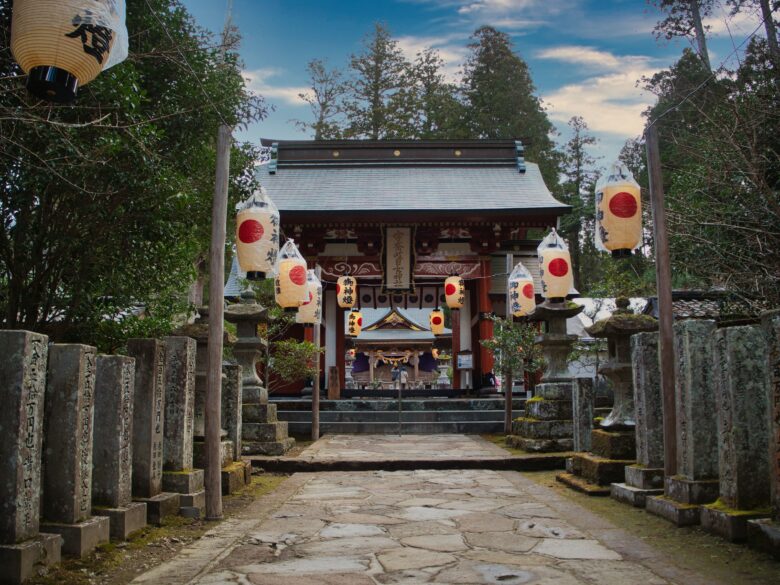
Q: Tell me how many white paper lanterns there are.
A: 11